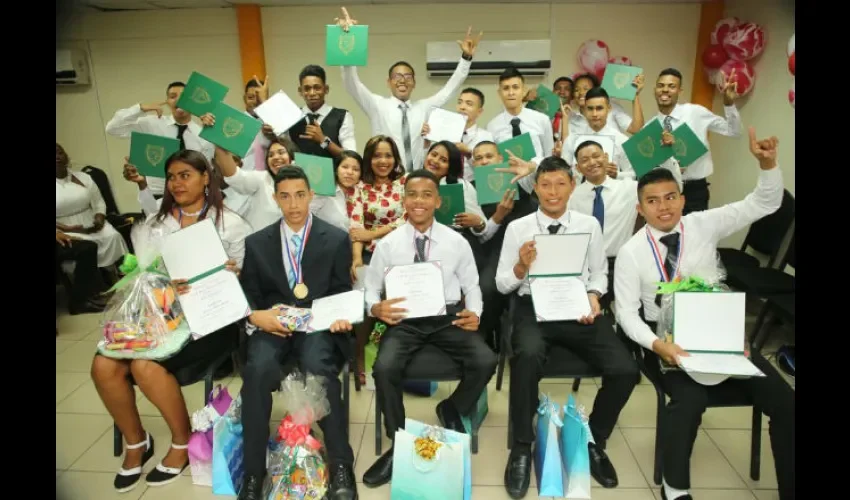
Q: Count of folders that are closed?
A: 12